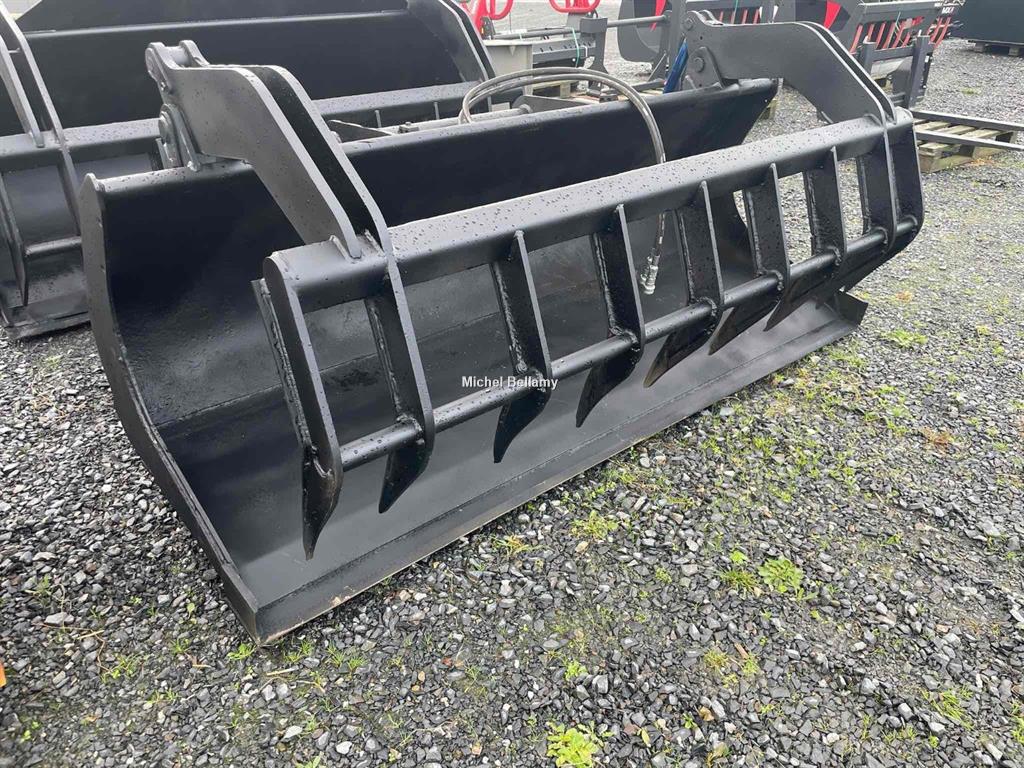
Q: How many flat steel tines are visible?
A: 9